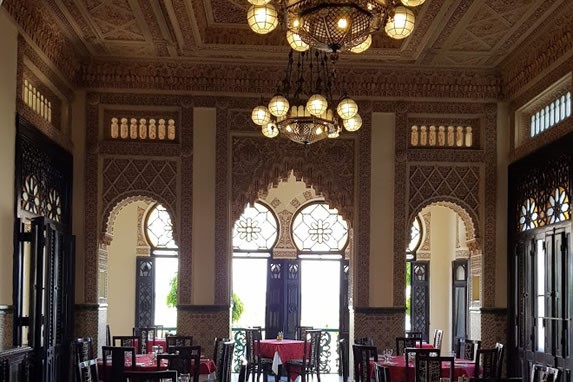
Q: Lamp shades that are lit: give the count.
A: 13